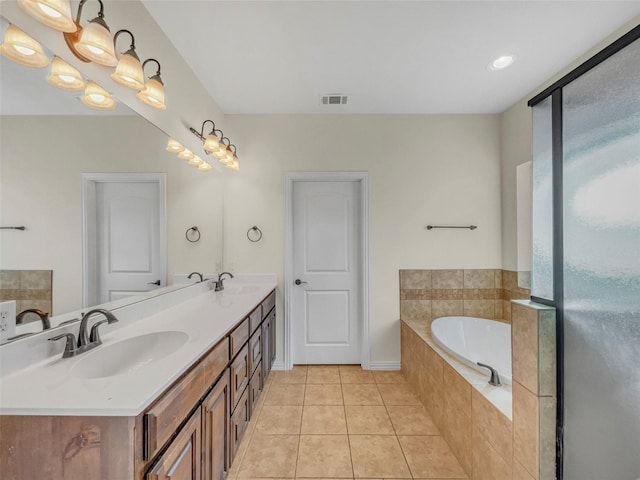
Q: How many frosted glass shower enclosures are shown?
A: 1